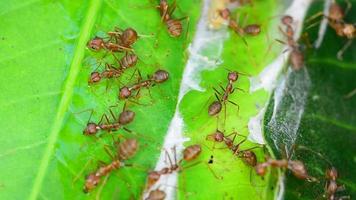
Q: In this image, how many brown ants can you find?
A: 15